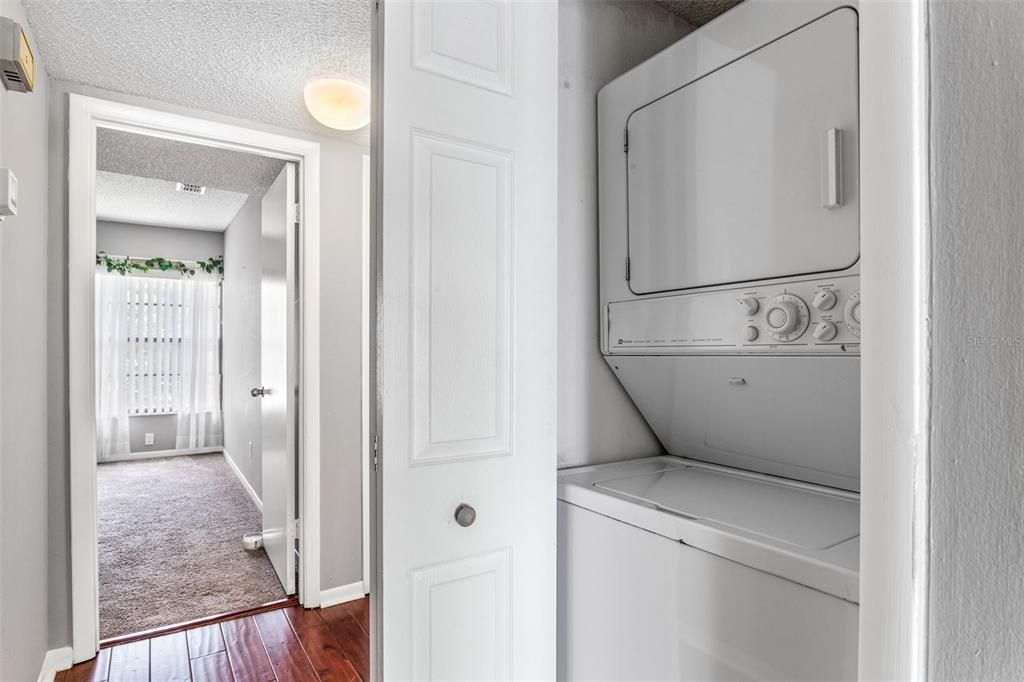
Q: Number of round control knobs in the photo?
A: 6